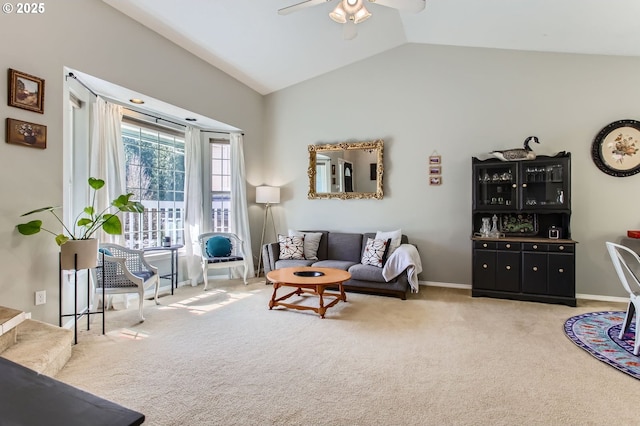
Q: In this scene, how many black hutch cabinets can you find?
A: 1